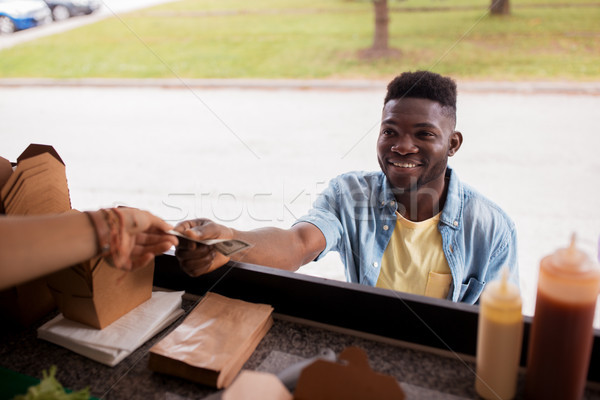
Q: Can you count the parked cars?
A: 2